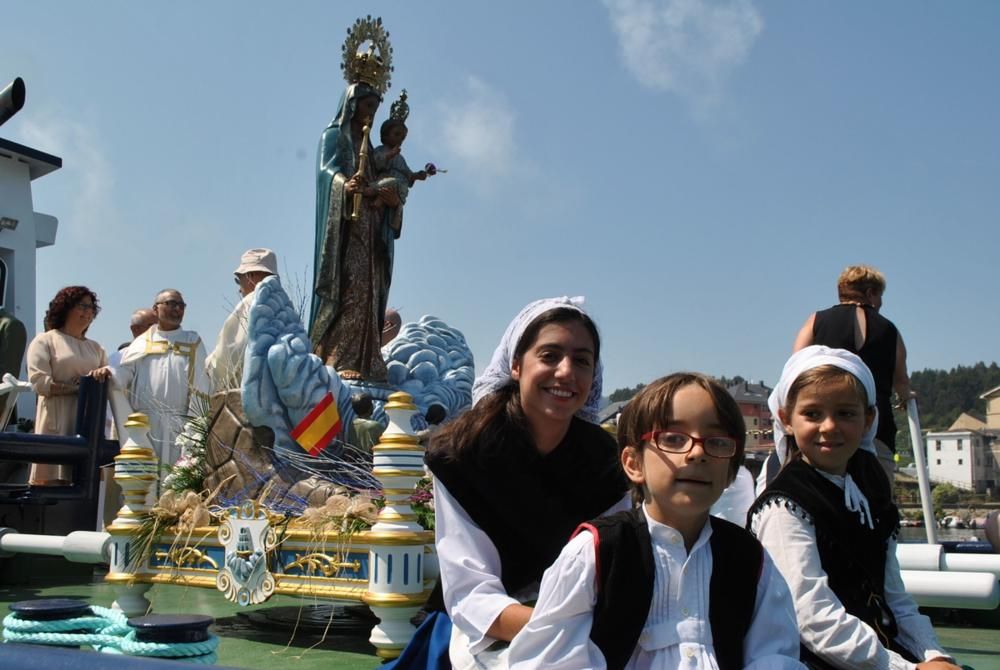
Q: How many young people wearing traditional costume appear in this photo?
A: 3